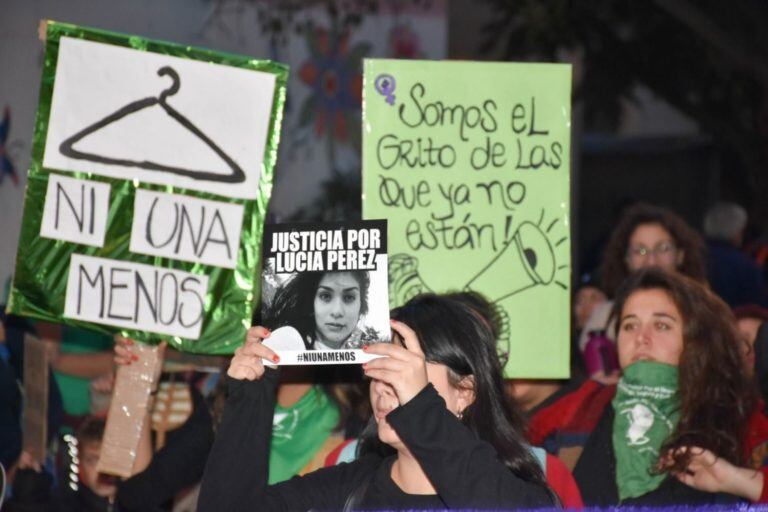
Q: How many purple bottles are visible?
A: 1